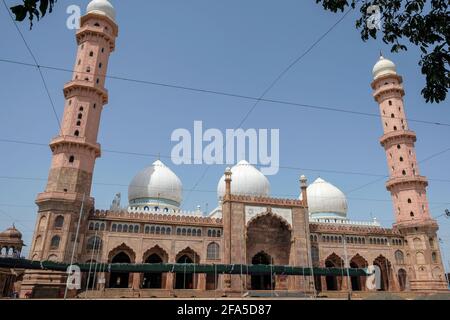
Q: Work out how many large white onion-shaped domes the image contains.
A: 3